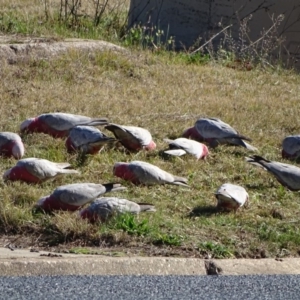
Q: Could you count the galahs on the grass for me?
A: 13